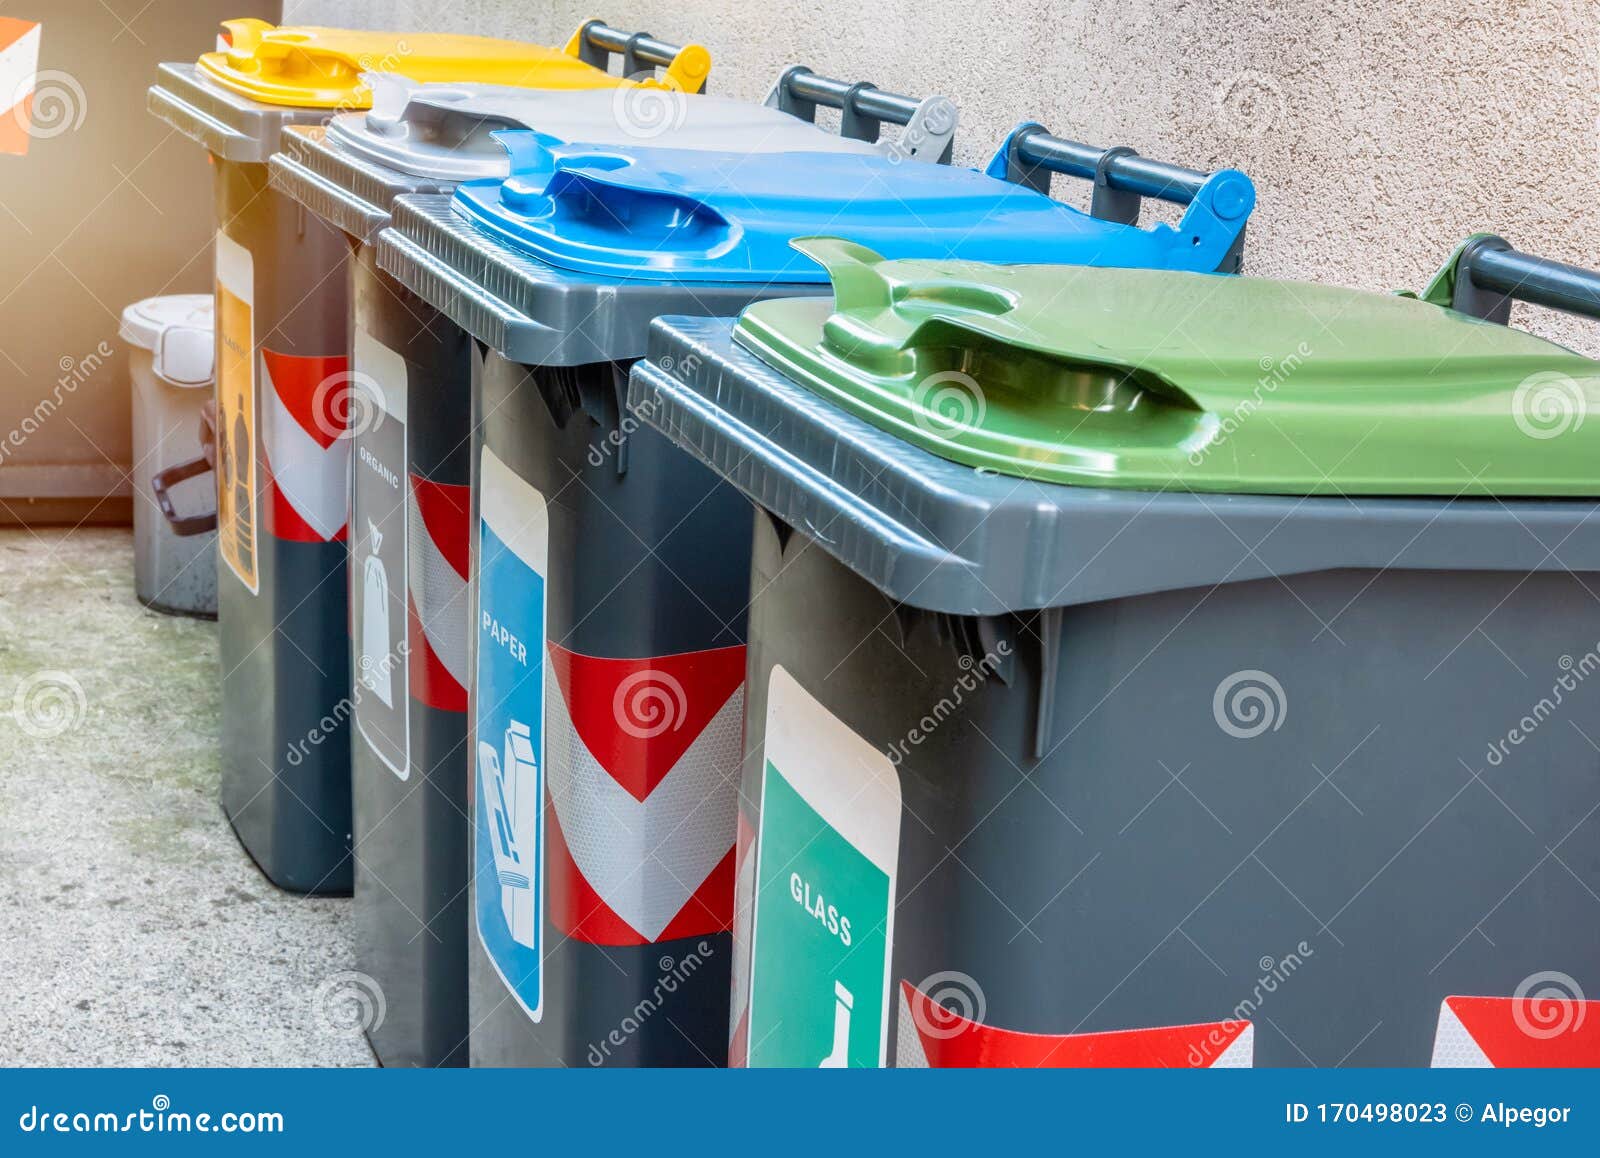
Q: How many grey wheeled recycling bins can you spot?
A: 4